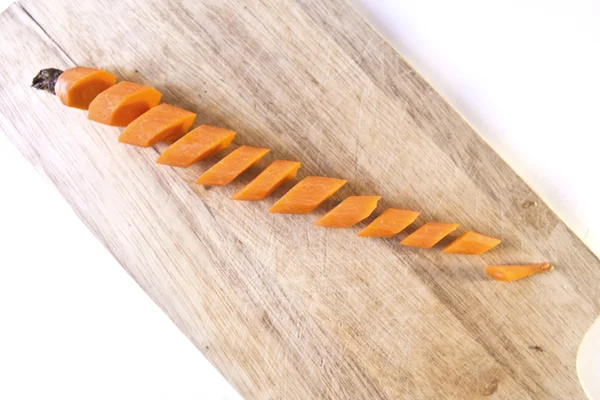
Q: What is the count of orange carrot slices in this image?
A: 12